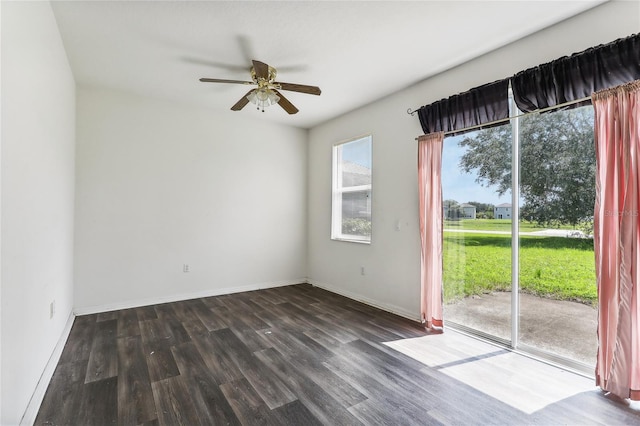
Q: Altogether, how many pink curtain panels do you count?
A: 2